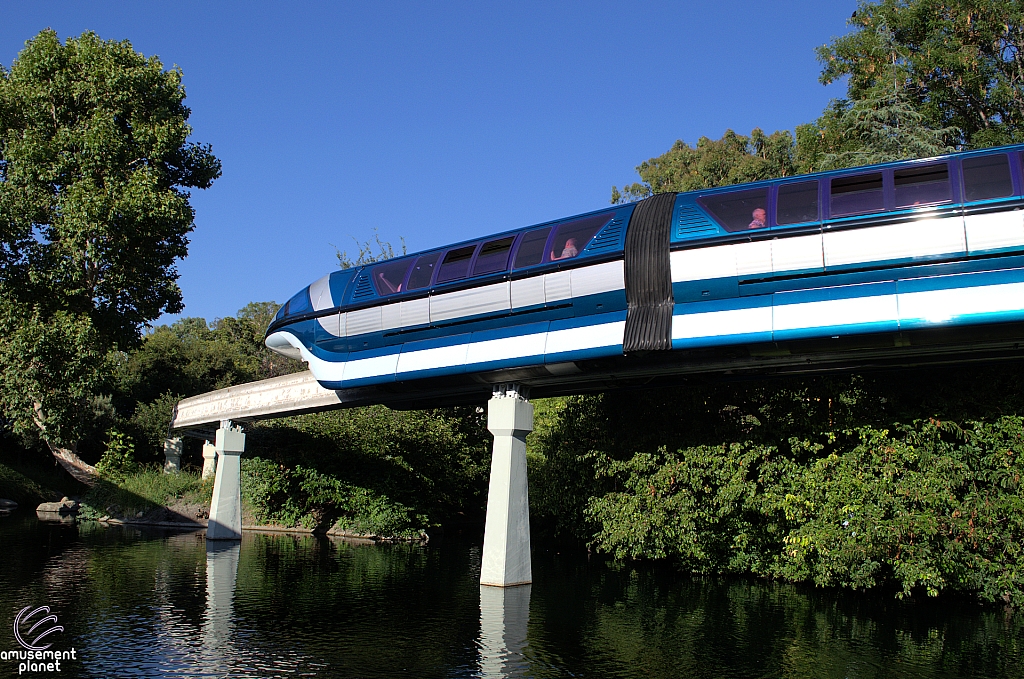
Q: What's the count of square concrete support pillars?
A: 4